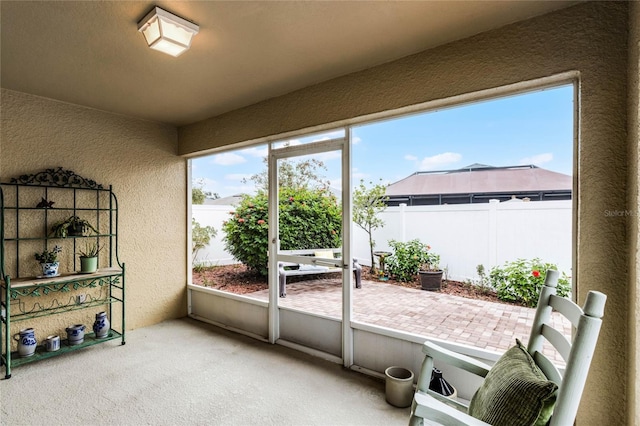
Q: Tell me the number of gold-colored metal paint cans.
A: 0